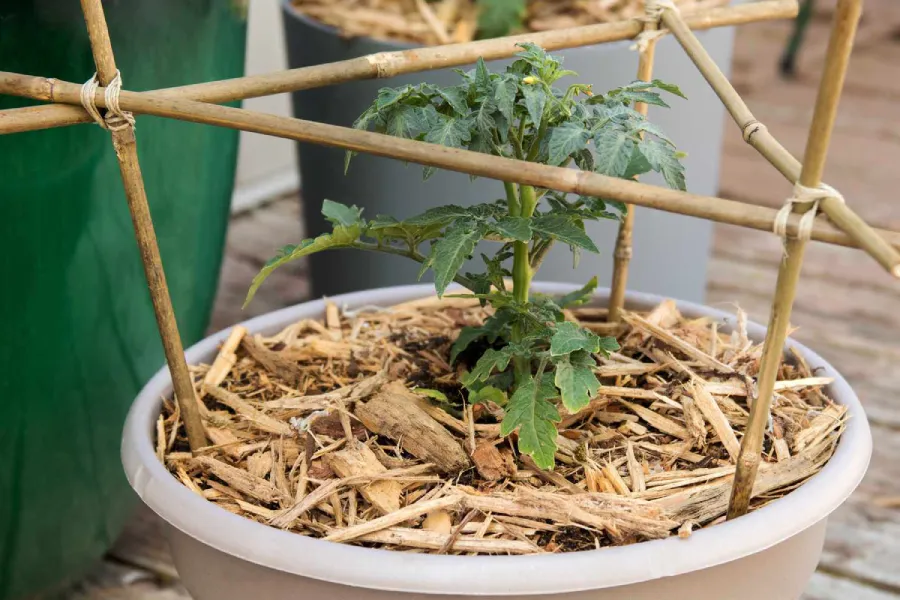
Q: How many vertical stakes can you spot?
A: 3